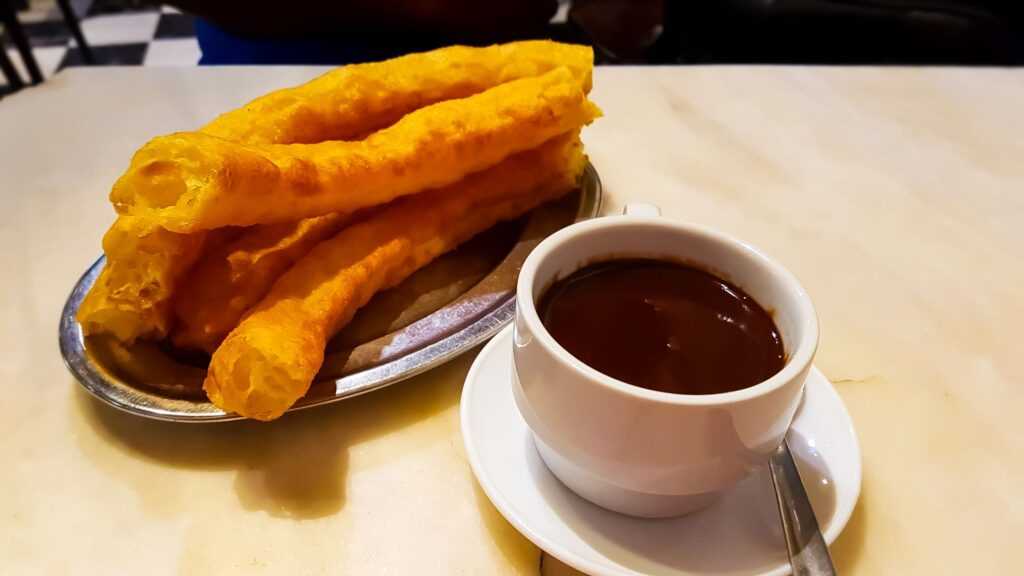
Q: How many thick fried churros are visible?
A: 5